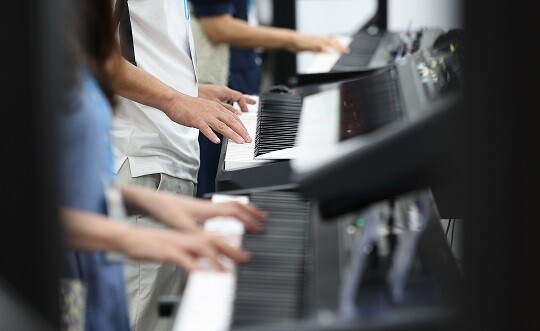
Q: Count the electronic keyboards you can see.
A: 4